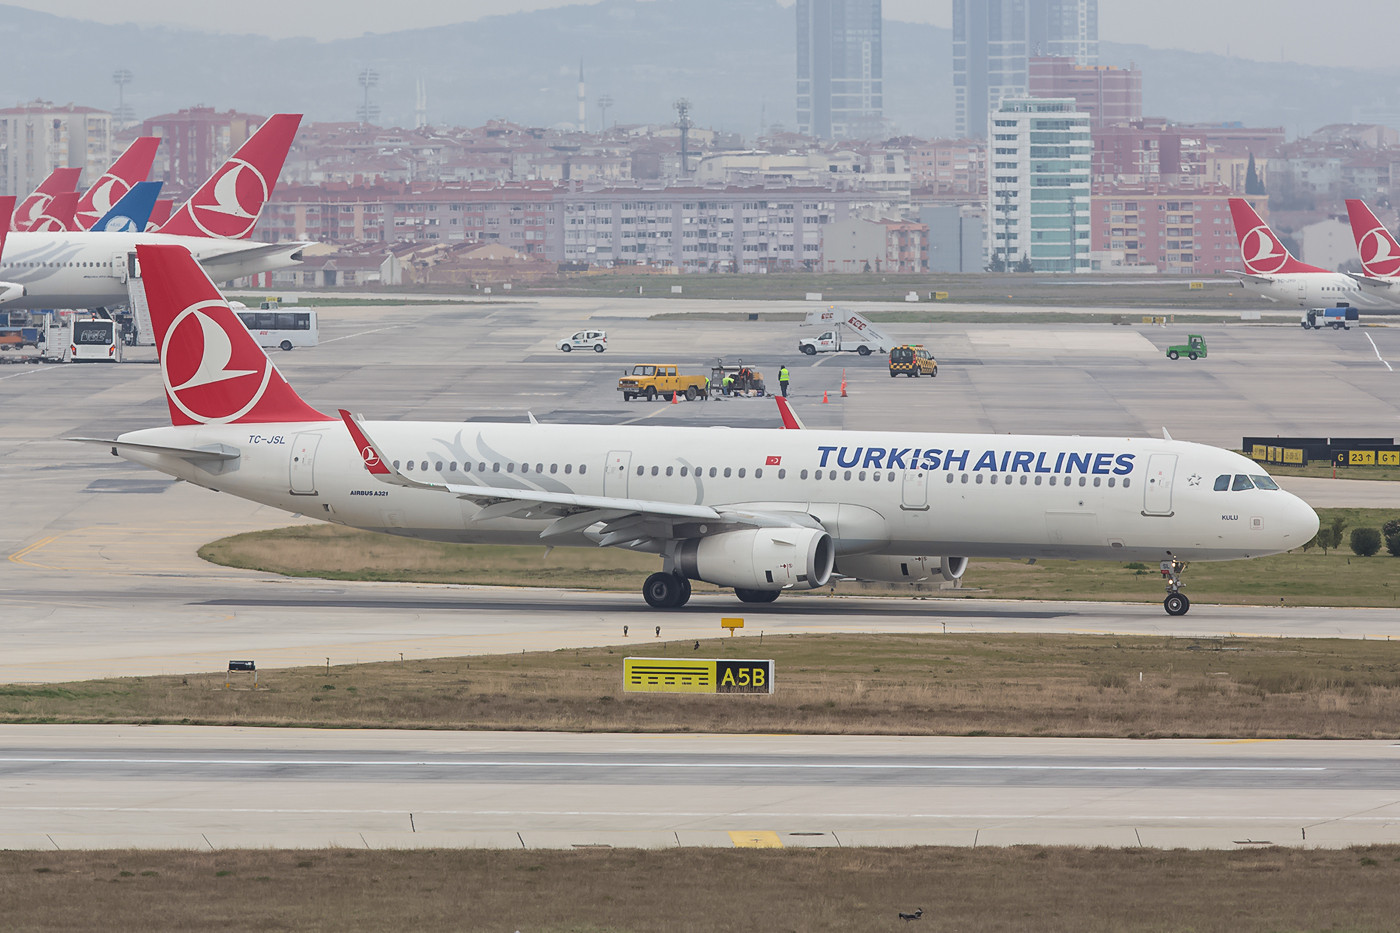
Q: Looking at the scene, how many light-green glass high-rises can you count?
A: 1